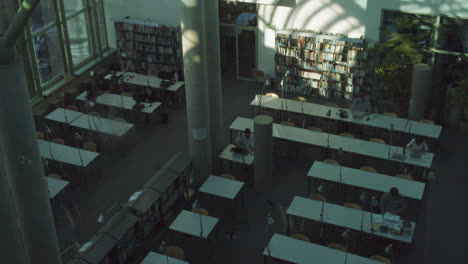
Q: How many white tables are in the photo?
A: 14